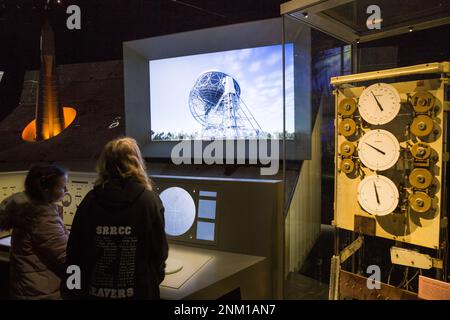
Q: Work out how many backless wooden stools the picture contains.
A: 0